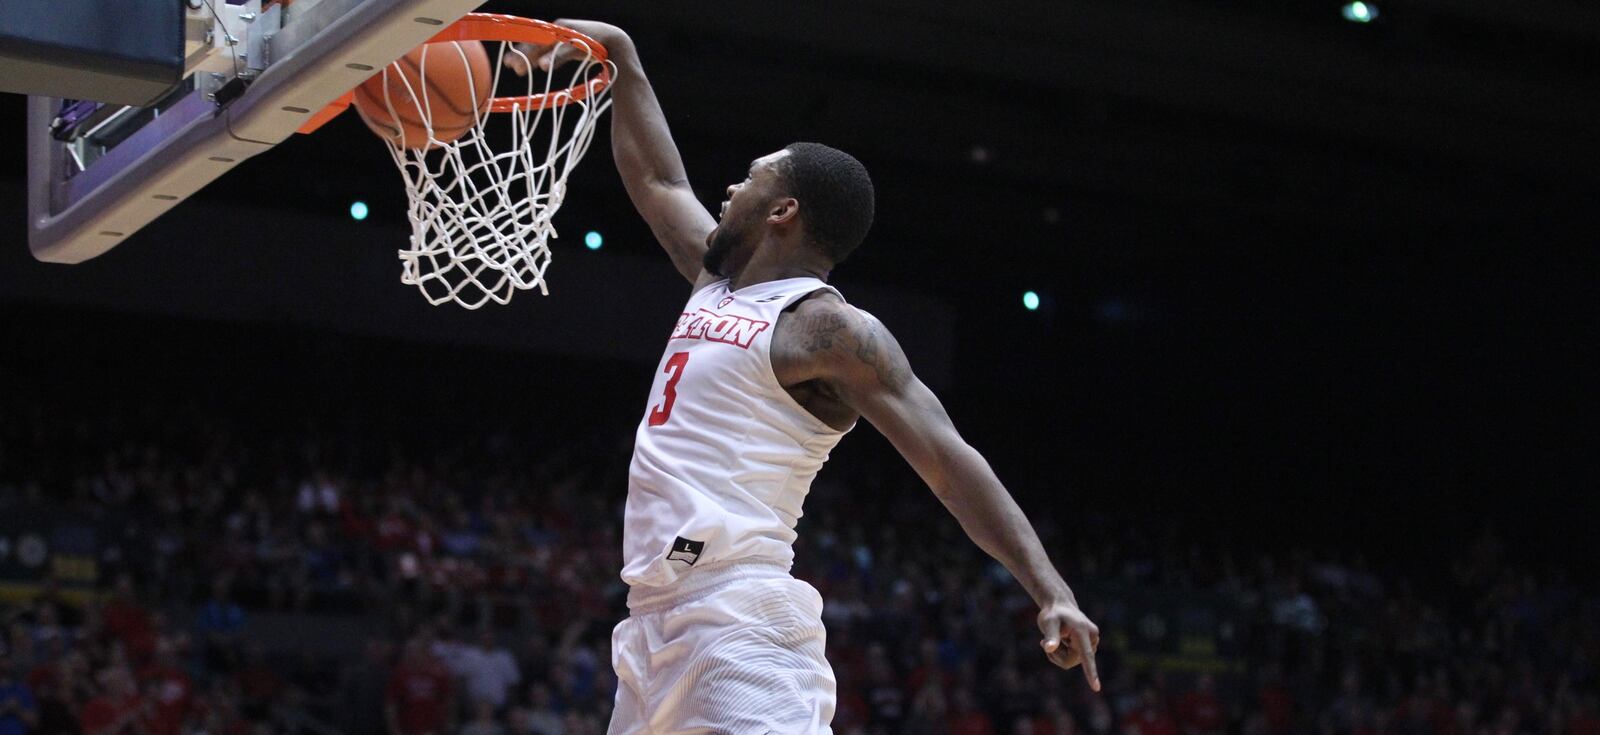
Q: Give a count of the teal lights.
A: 4